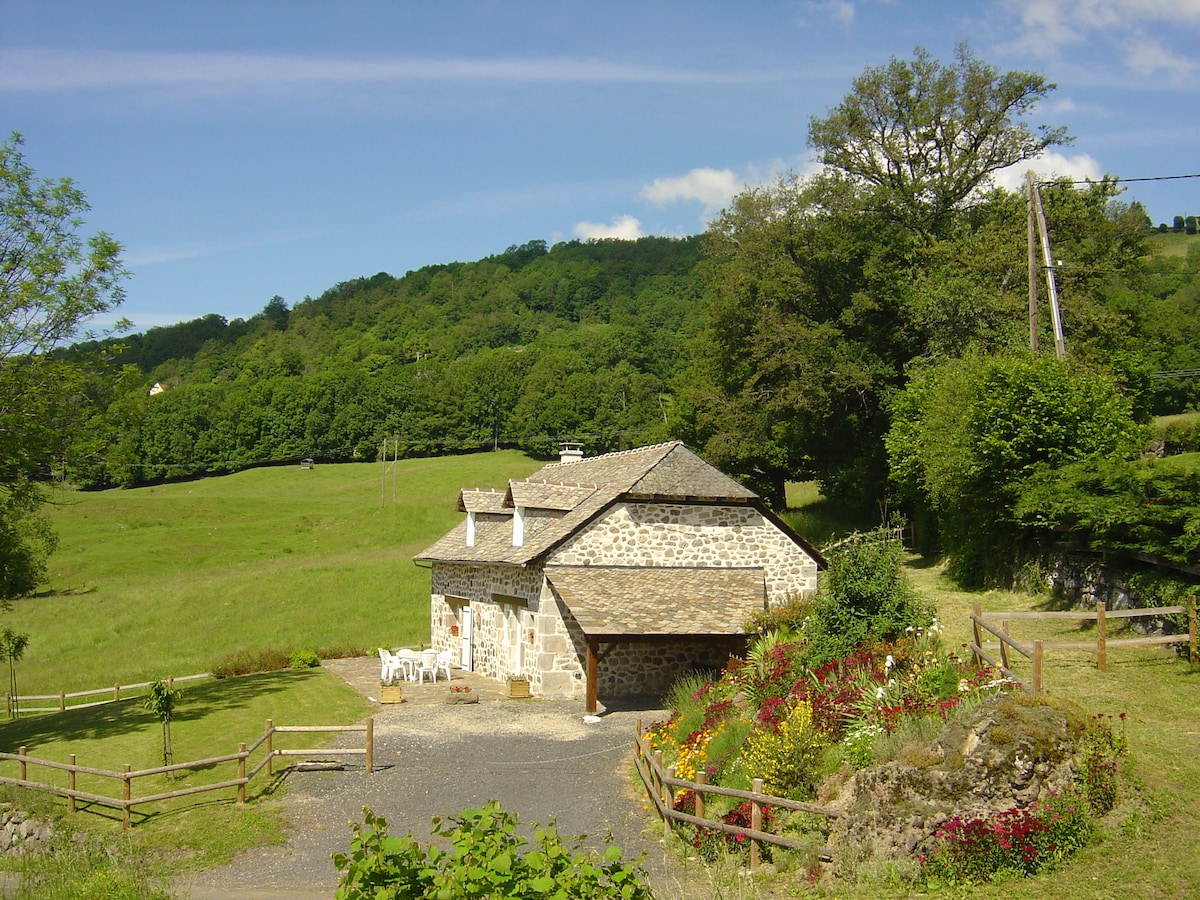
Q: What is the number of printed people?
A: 0